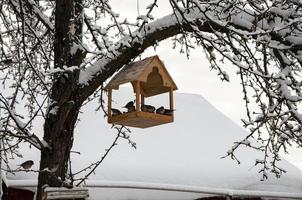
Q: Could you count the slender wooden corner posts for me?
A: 4